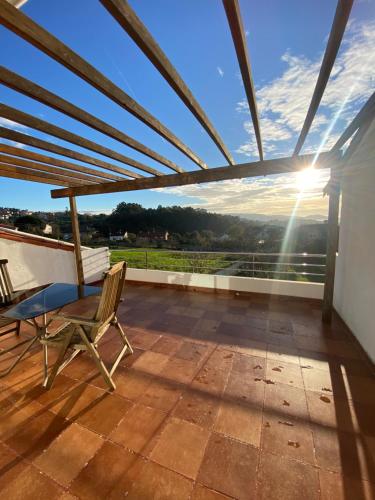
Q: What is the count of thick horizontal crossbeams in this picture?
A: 1